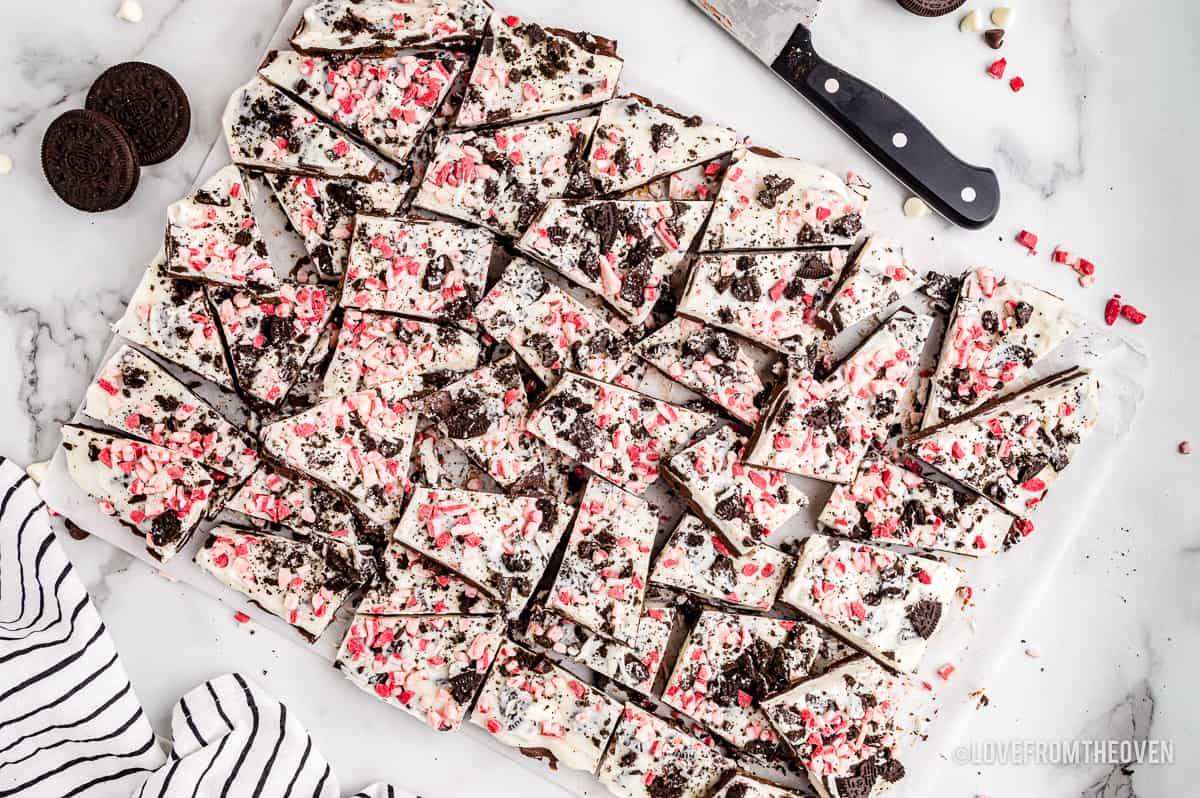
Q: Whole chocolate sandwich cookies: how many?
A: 2